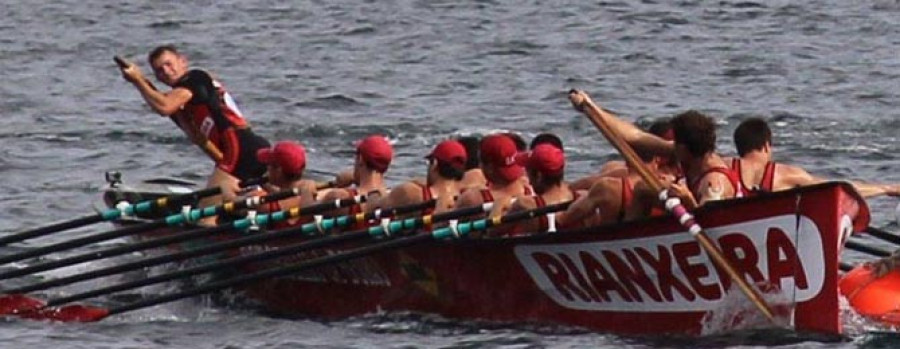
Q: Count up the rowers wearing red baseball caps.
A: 5